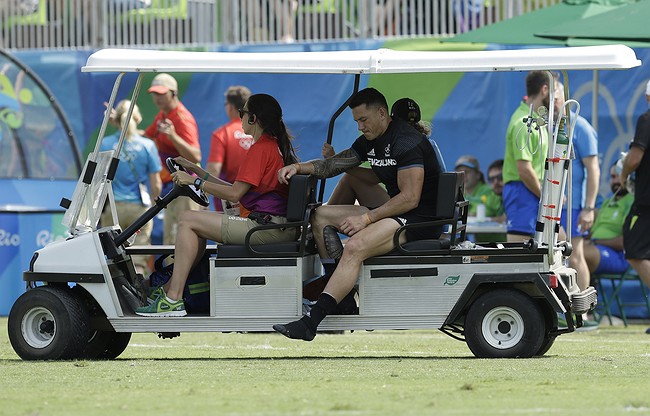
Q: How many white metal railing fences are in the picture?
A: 1